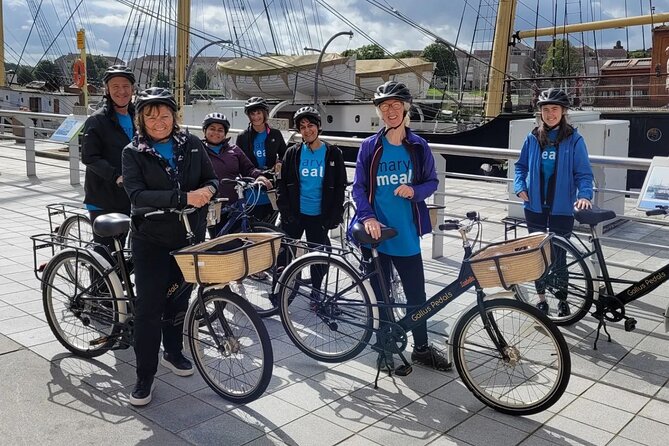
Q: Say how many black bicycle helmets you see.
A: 7